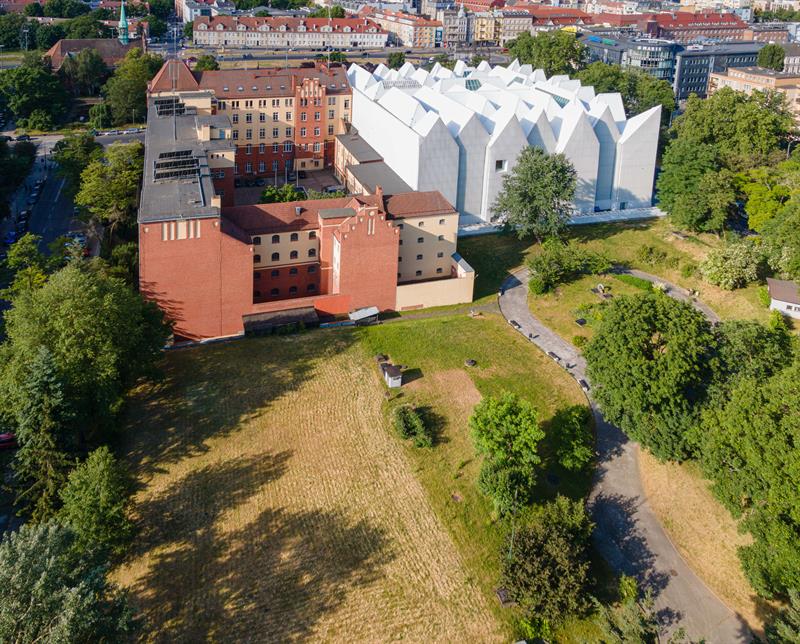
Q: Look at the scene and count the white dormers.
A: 9